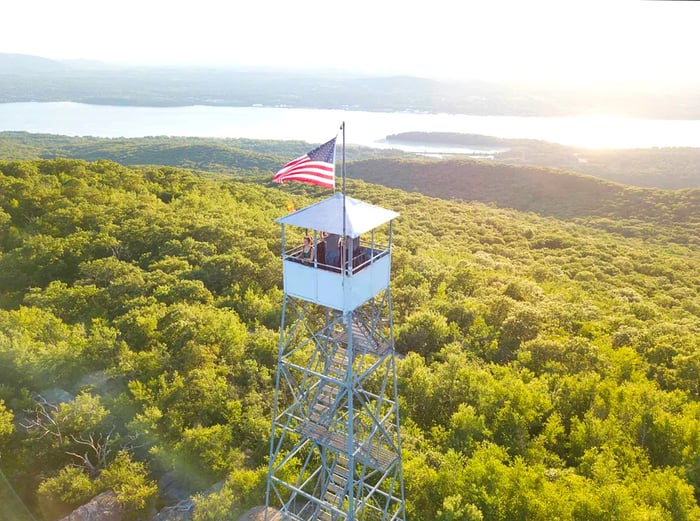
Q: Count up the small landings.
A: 2